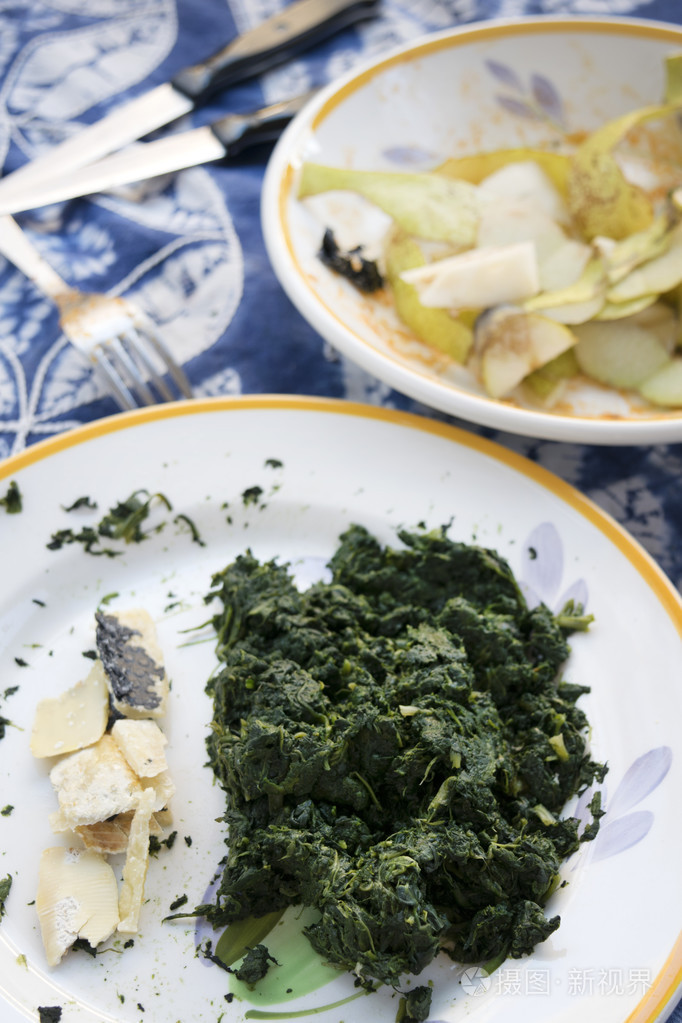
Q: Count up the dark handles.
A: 2